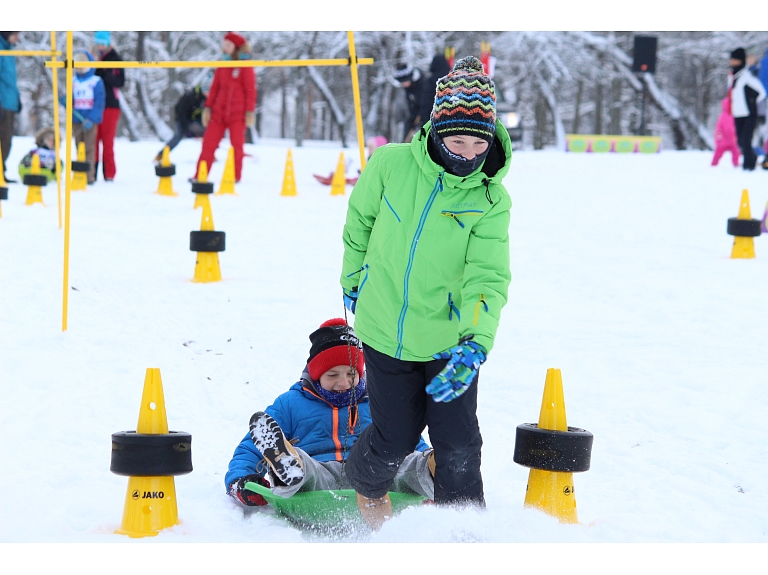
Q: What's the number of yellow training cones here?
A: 12